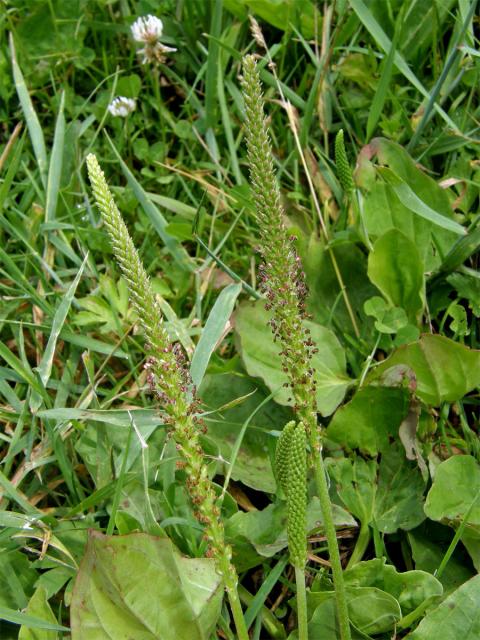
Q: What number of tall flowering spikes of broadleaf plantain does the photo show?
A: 2